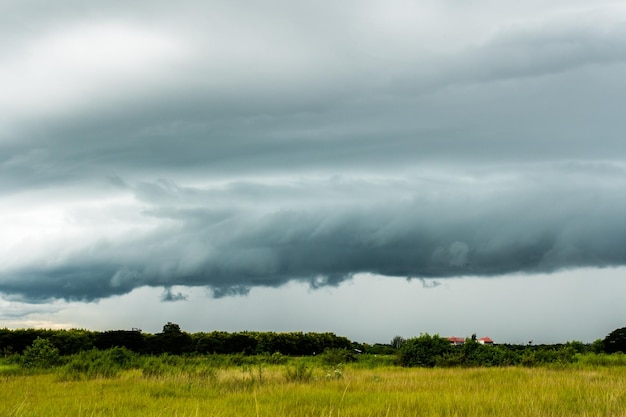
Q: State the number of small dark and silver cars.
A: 0